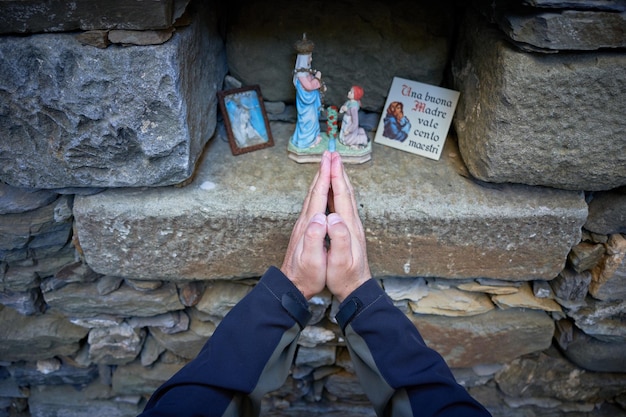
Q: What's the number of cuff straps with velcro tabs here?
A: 2